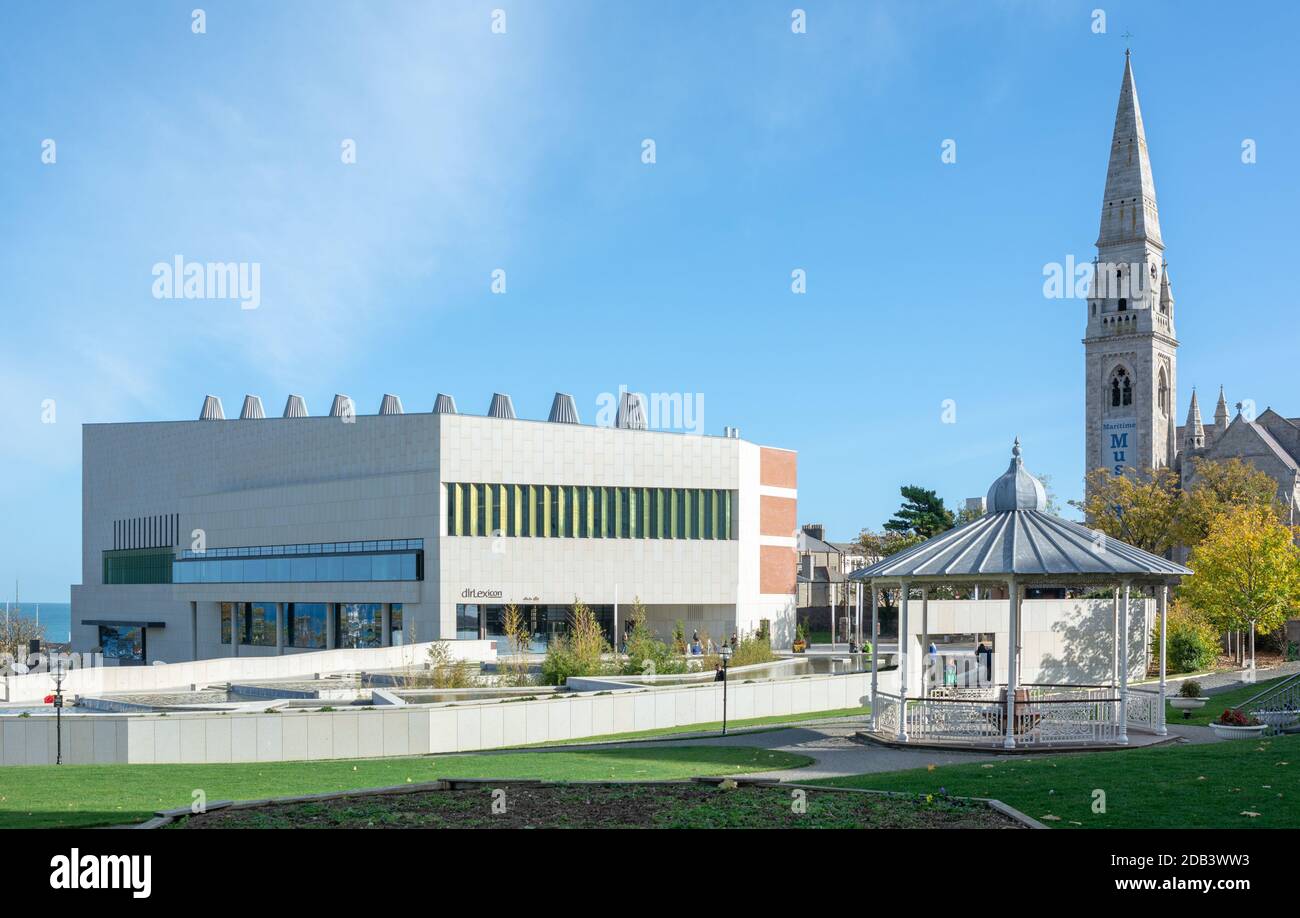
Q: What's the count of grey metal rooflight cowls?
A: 9